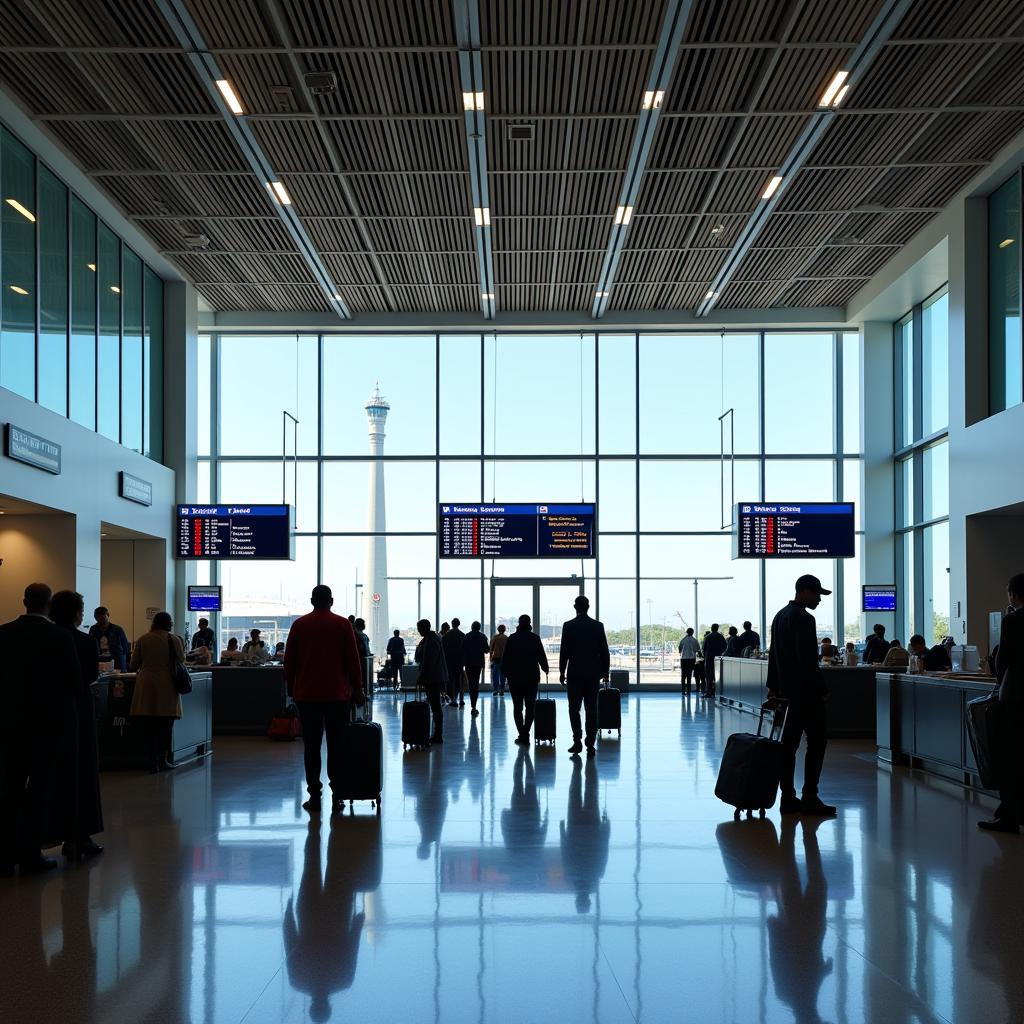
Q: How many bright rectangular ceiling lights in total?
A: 12